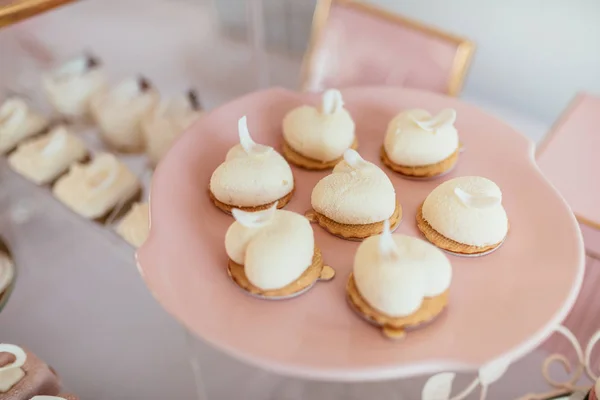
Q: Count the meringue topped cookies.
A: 7